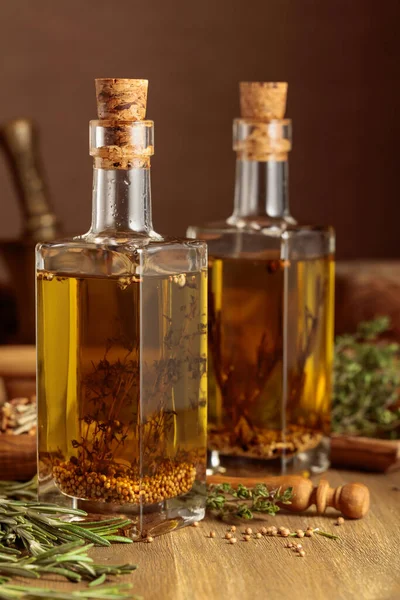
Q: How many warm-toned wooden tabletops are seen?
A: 1